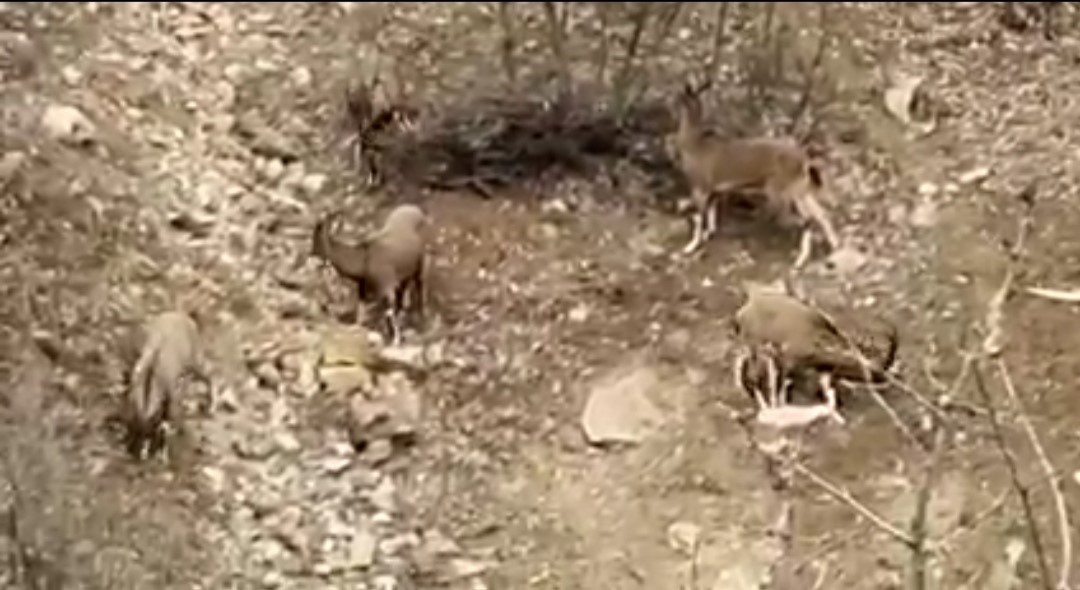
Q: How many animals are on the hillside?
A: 4